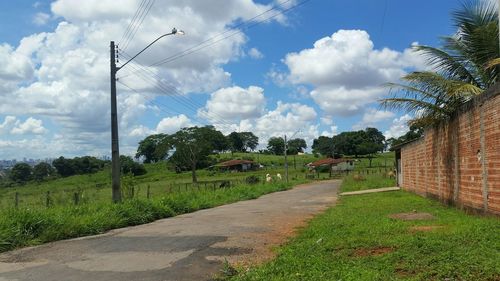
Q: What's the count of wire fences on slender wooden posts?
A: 1